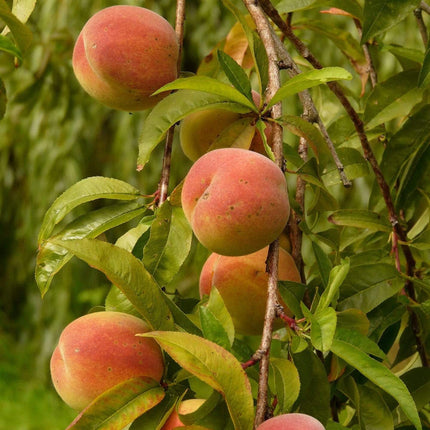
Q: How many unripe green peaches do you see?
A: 0